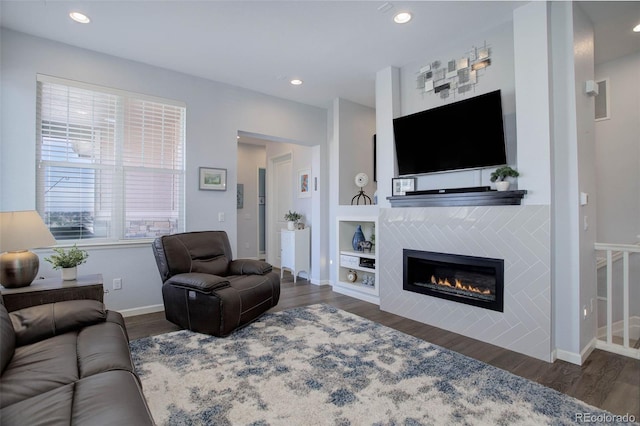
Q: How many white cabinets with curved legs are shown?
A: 1